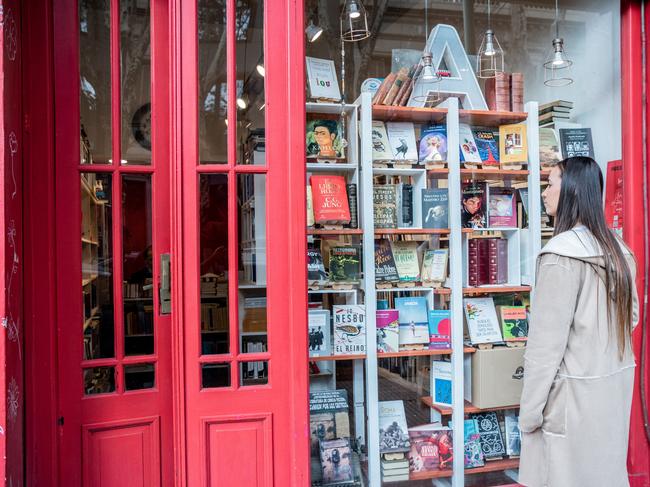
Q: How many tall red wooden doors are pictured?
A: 2